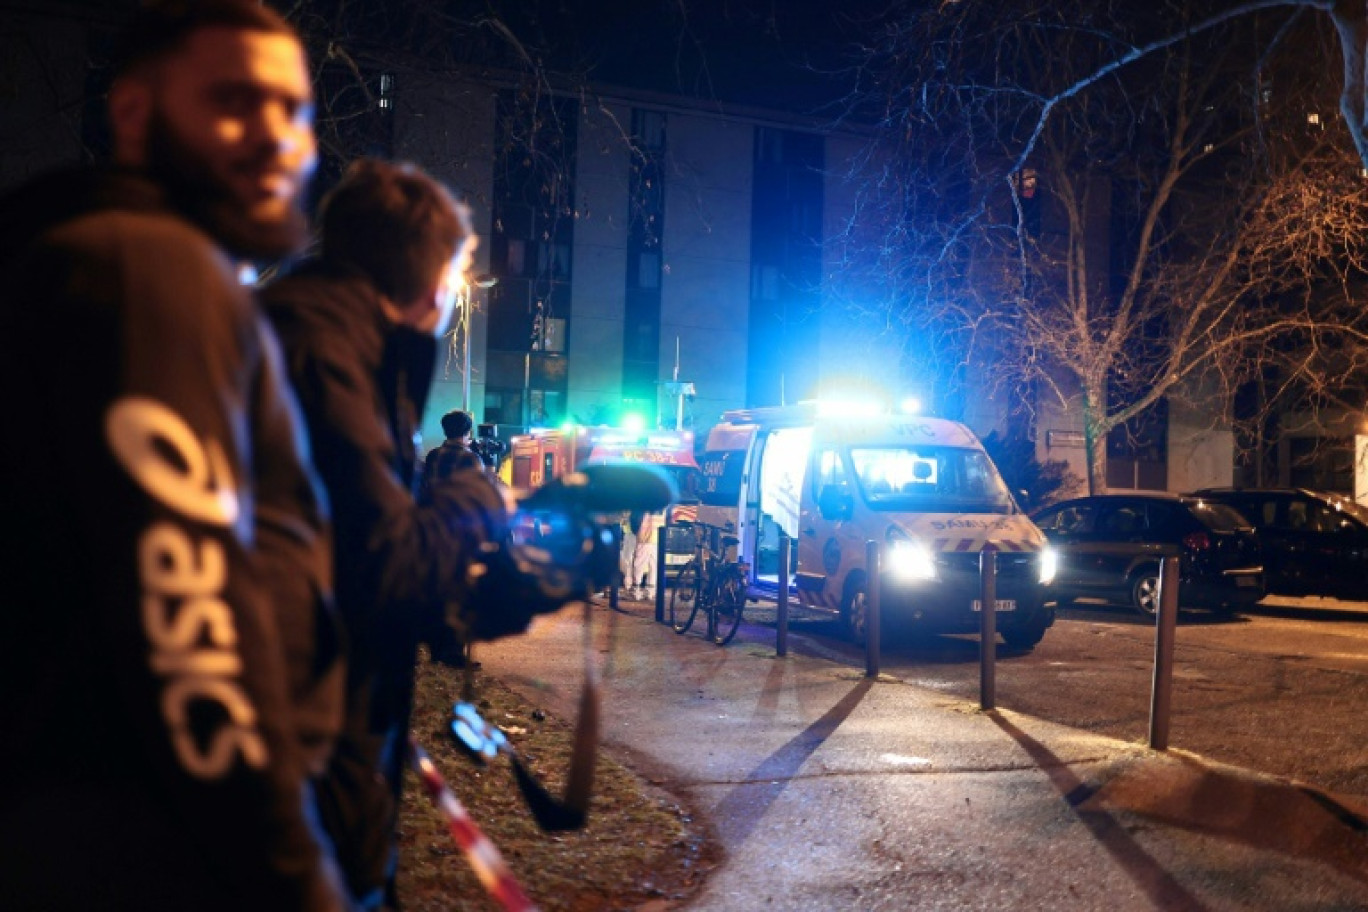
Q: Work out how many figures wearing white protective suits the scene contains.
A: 2